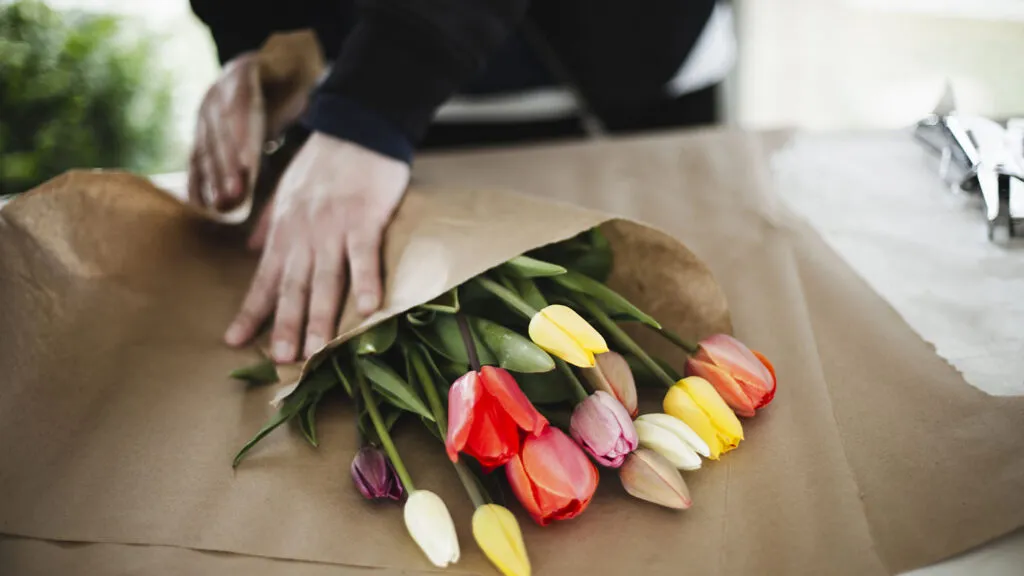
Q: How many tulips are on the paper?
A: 12